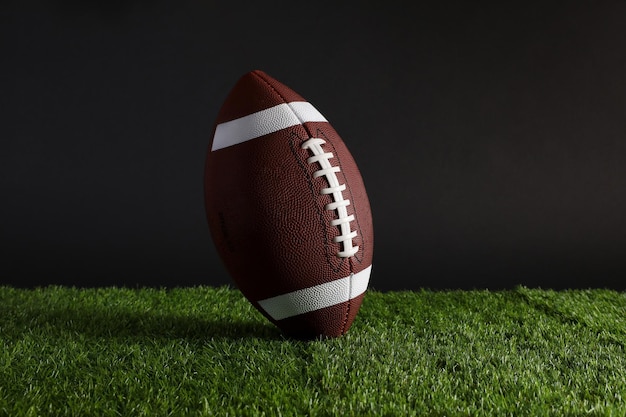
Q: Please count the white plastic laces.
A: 8